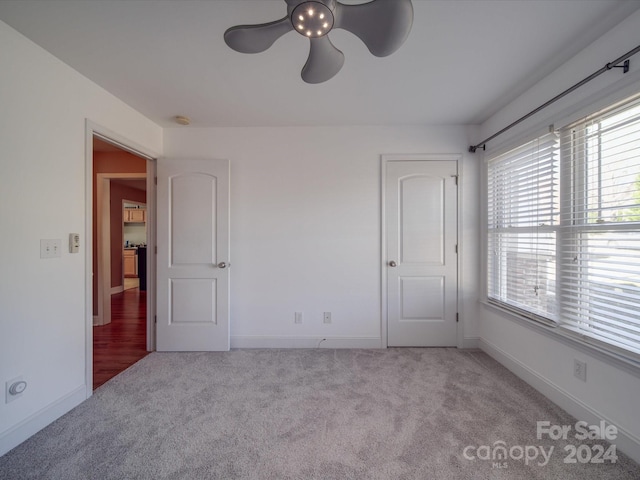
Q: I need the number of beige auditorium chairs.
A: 0